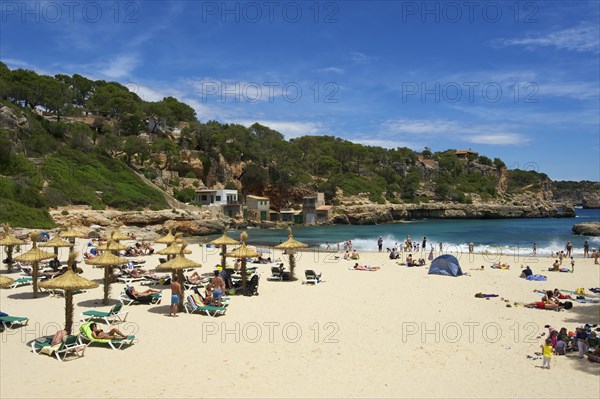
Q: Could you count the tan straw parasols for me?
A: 15